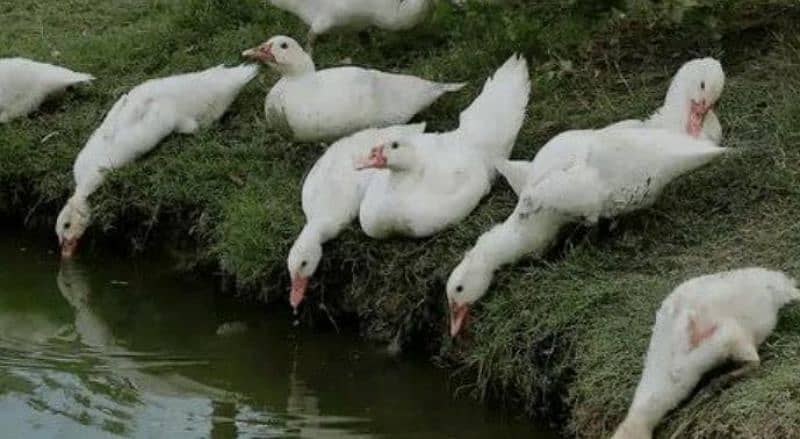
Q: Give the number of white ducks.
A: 9